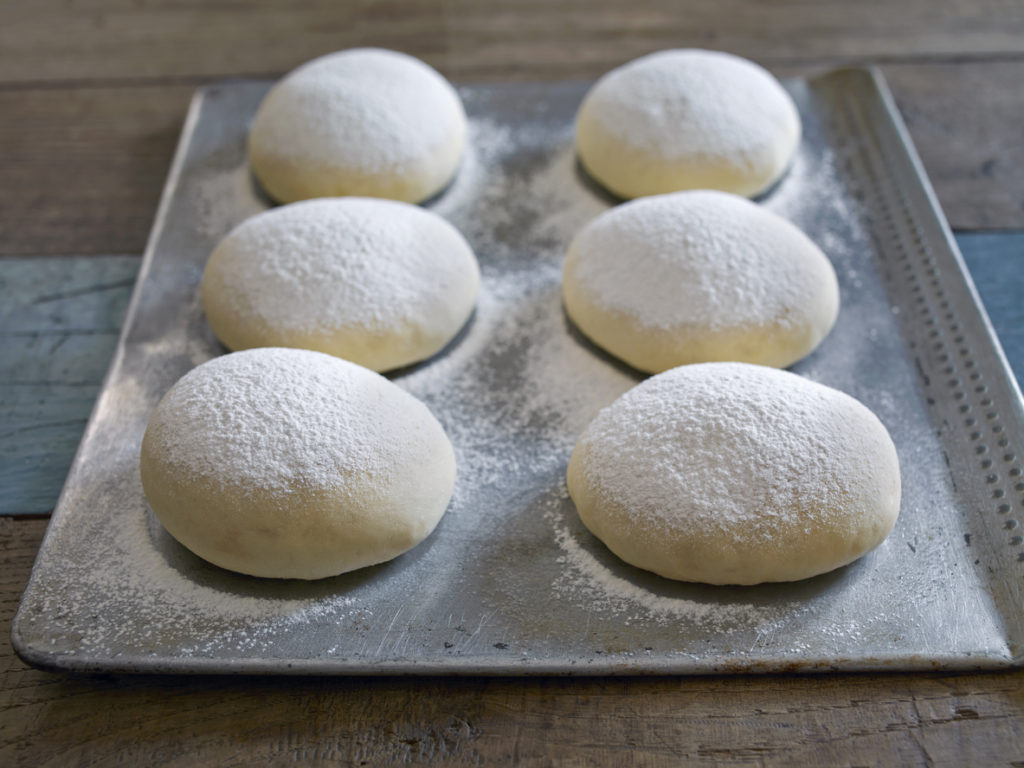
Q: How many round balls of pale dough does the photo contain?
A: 6